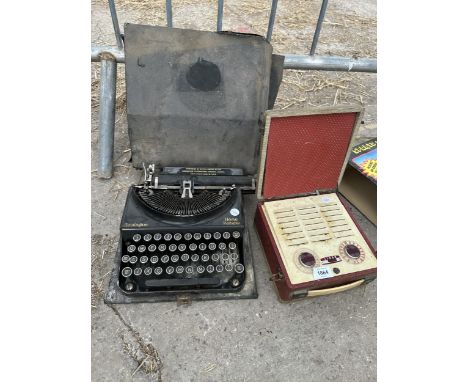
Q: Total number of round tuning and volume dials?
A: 2